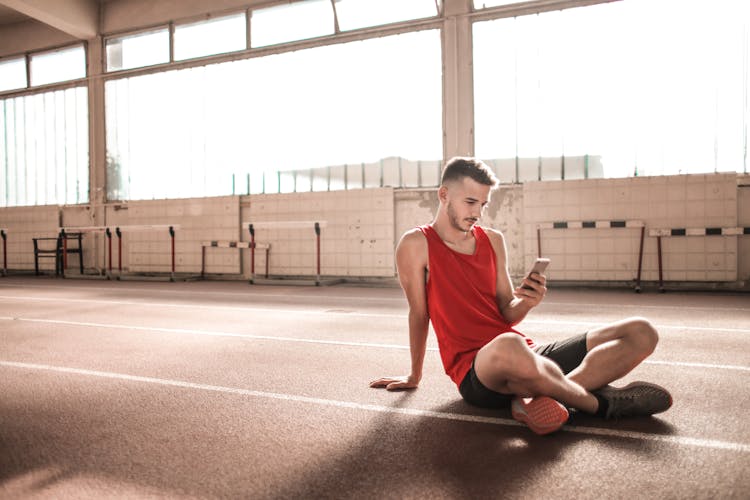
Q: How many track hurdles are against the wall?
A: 7